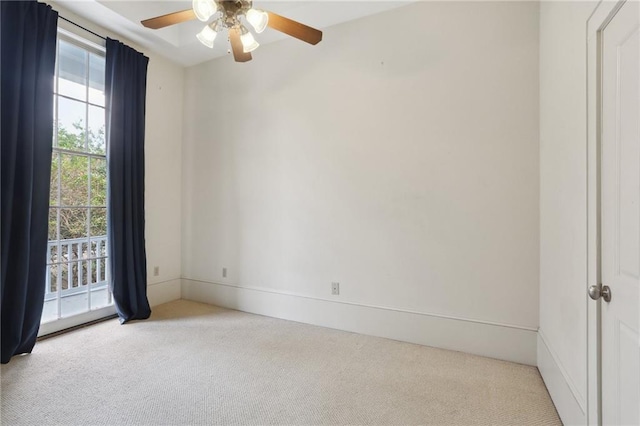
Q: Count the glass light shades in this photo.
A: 4